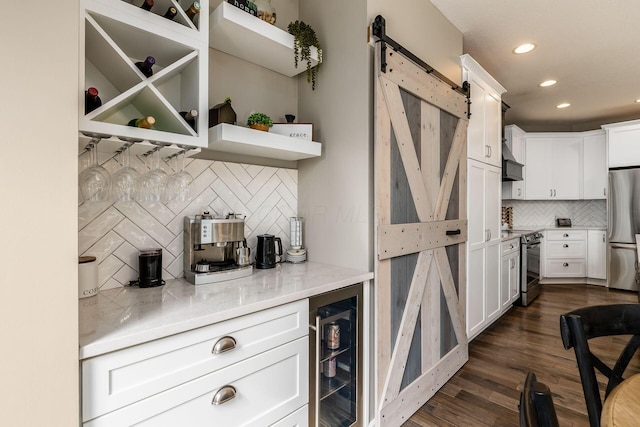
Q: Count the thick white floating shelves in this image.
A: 2